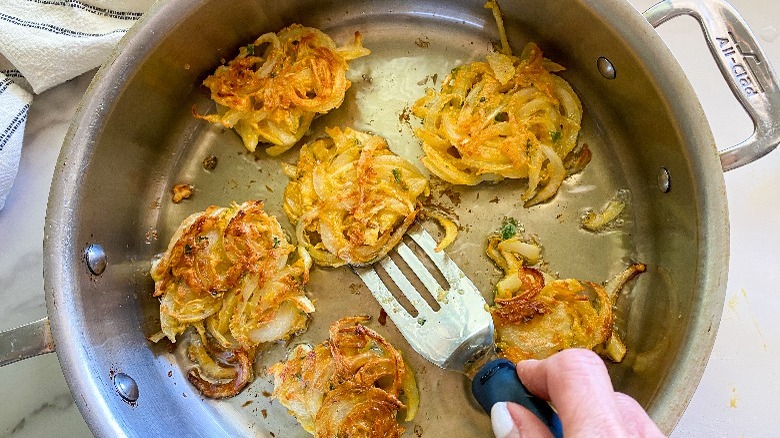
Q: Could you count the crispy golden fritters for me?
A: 6